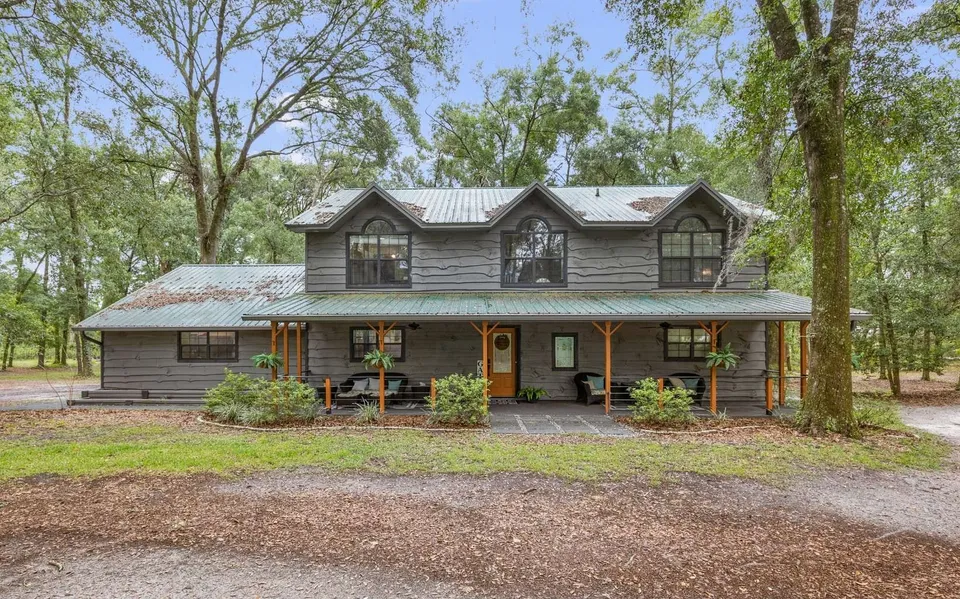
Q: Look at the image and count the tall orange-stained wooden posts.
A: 9